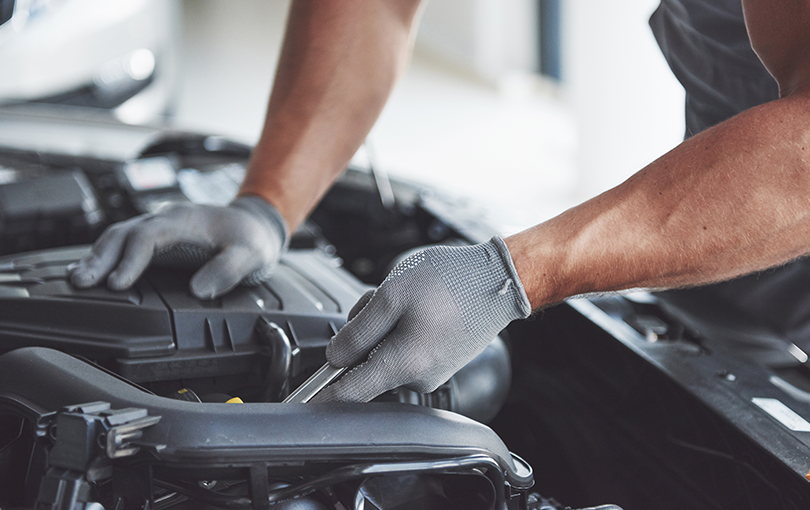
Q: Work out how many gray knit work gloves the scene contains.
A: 2